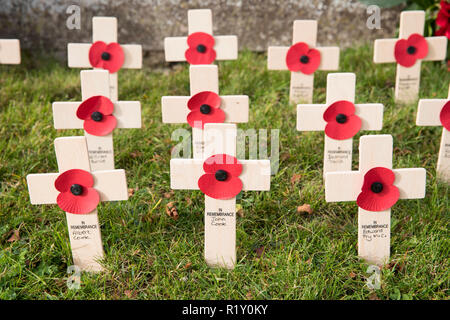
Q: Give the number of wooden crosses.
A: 12